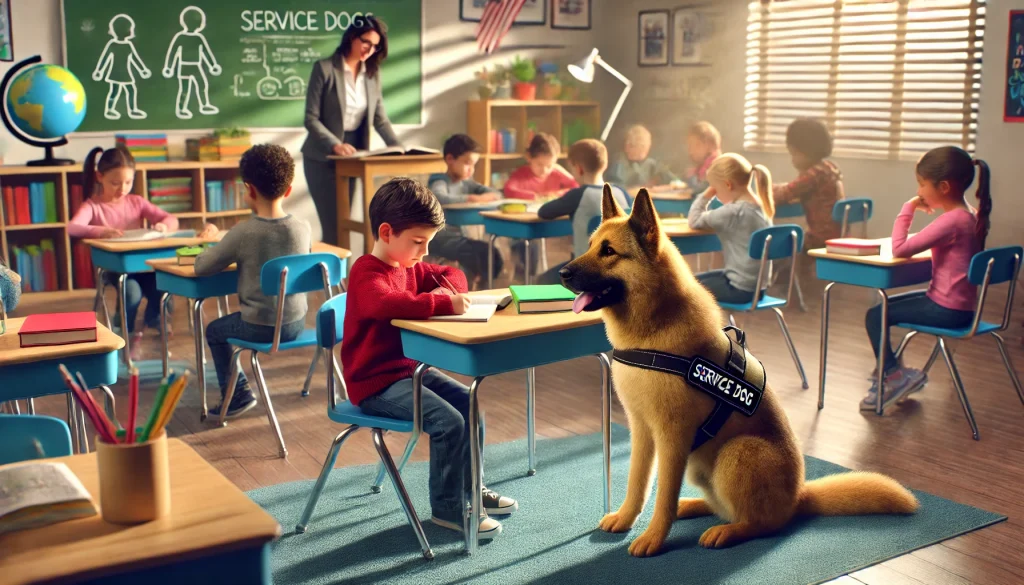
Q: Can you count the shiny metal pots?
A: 0